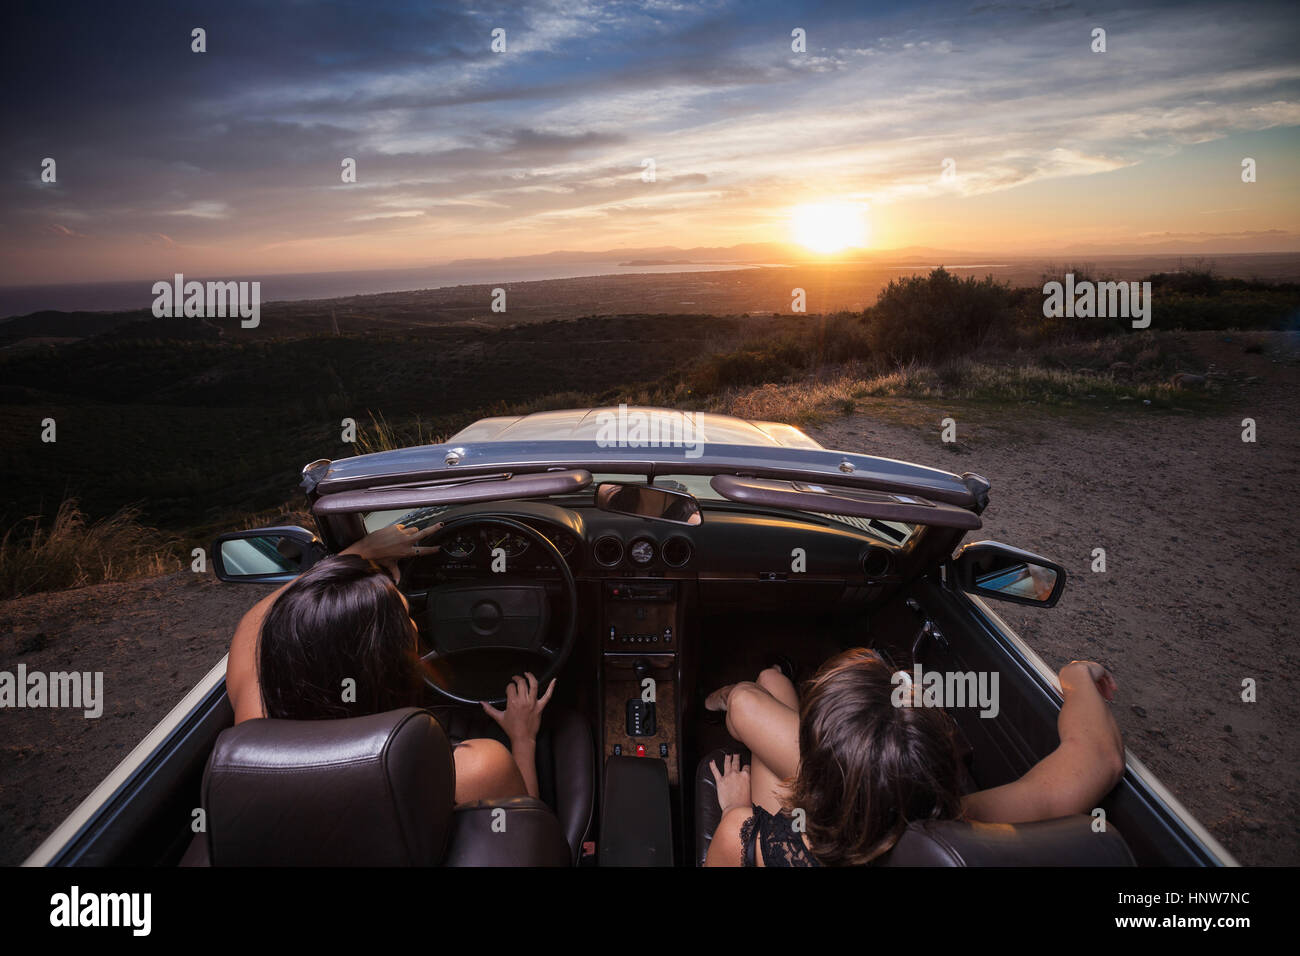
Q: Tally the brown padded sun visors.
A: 2